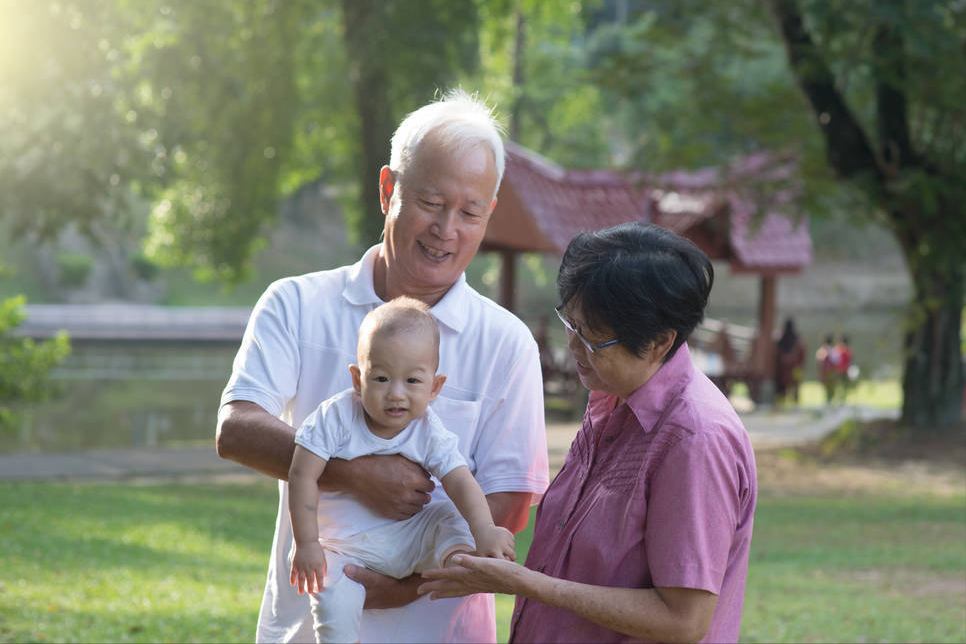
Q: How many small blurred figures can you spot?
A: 3